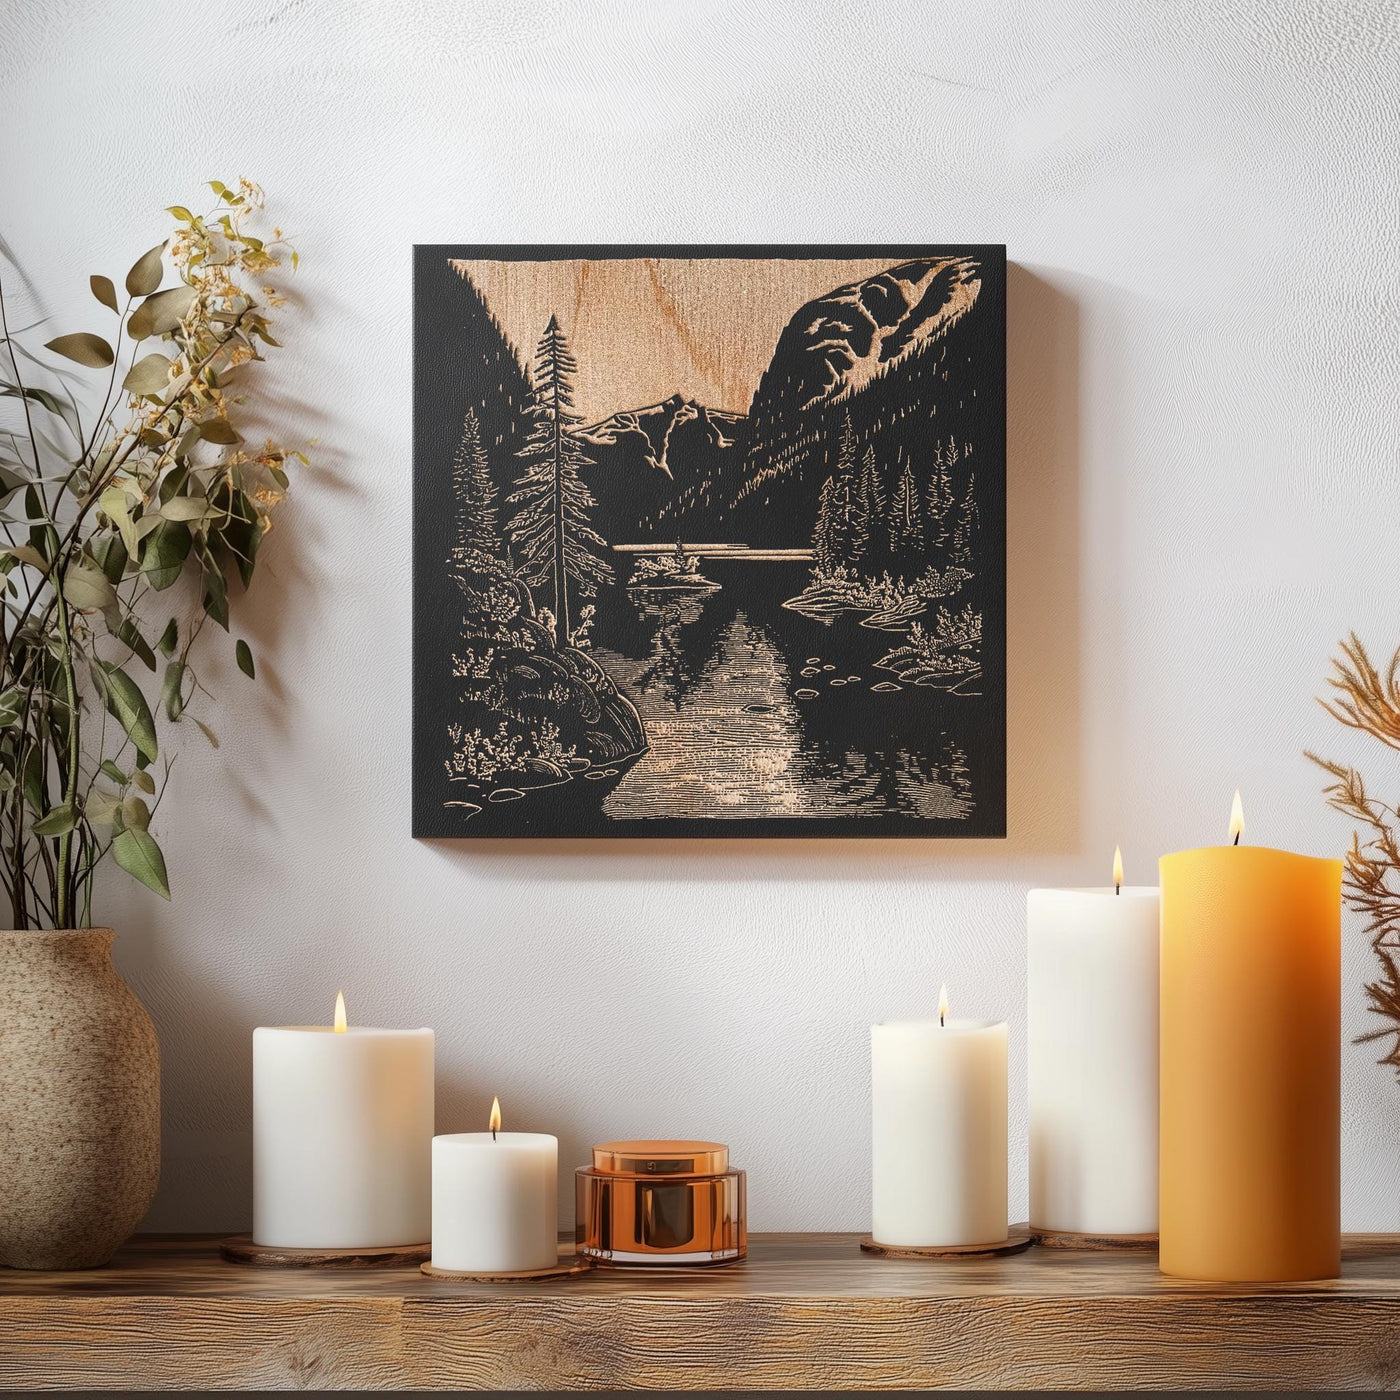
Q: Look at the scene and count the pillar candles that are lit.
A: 5